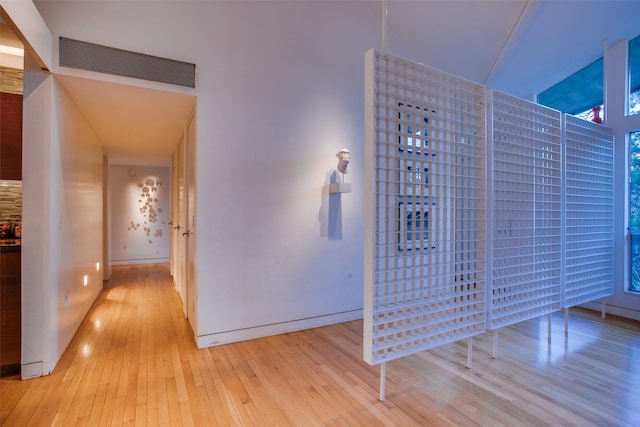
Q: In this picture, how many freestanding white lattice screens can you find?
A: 3